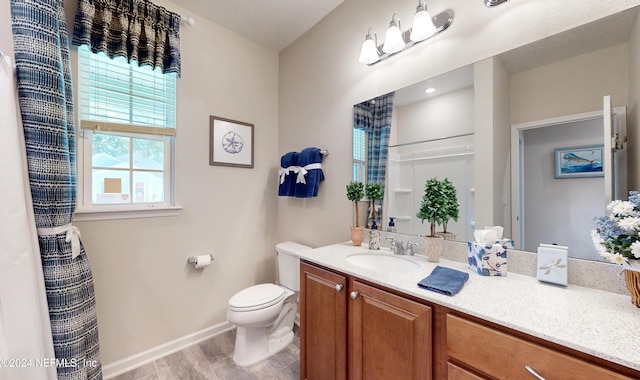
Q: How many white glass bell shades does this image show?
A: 3